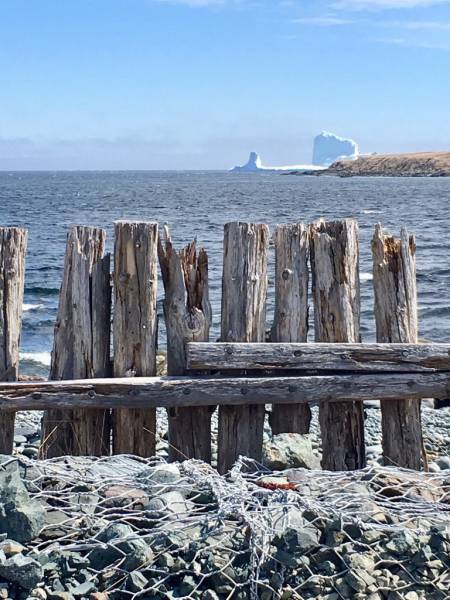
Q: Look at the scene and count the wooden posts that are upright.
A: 8